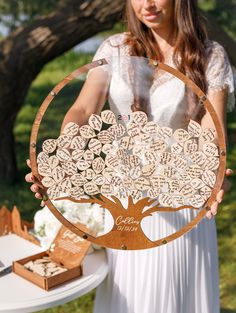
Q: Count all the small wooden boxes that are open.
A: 1